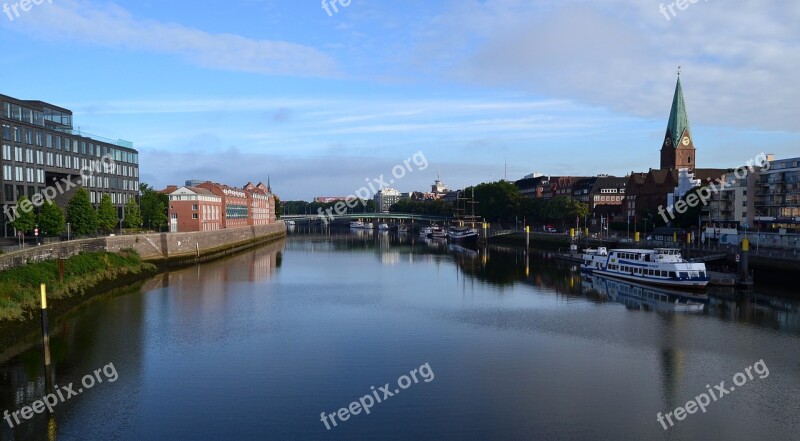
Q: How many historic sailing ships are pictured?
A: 1